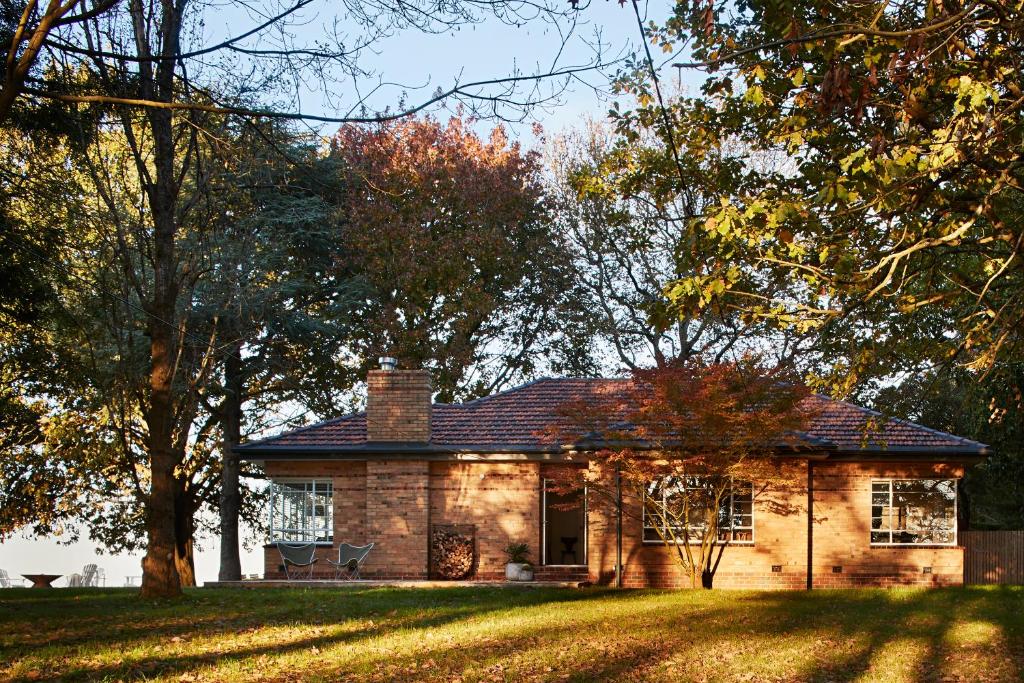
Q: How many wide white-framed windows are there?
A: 3